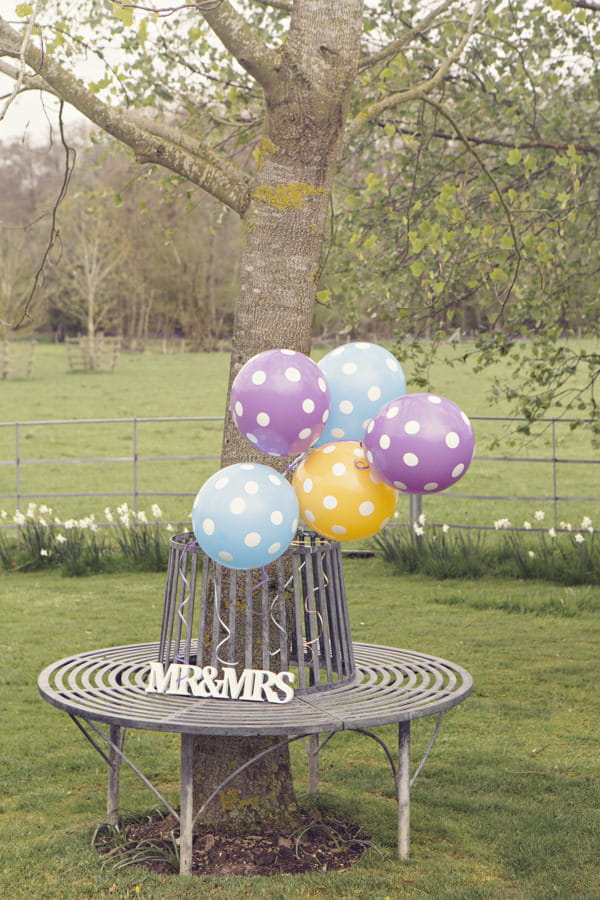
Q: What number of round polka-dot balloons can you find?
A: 5